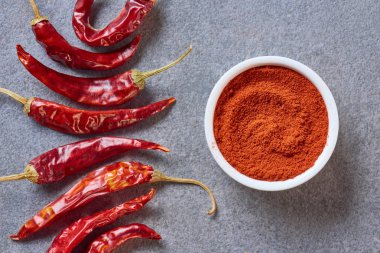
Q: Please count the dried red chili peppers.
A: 8